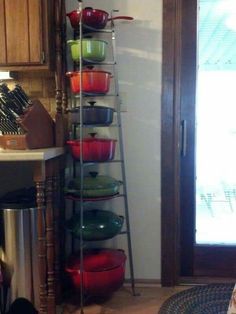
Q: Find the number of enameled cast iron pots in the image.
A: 8